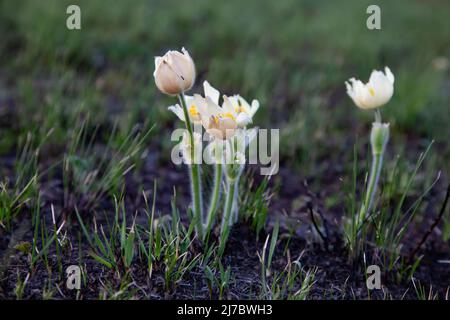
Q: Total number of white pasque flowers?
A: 5